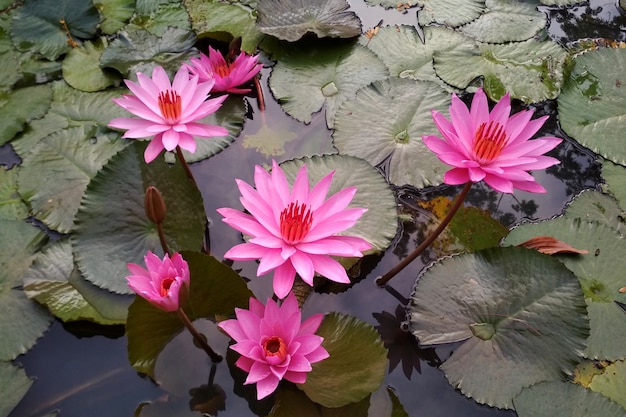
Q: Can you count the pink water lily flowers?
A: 6